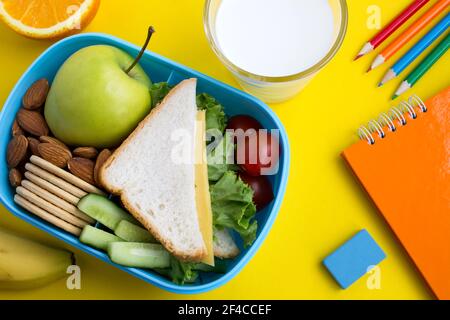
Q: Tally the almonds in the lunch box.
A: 11